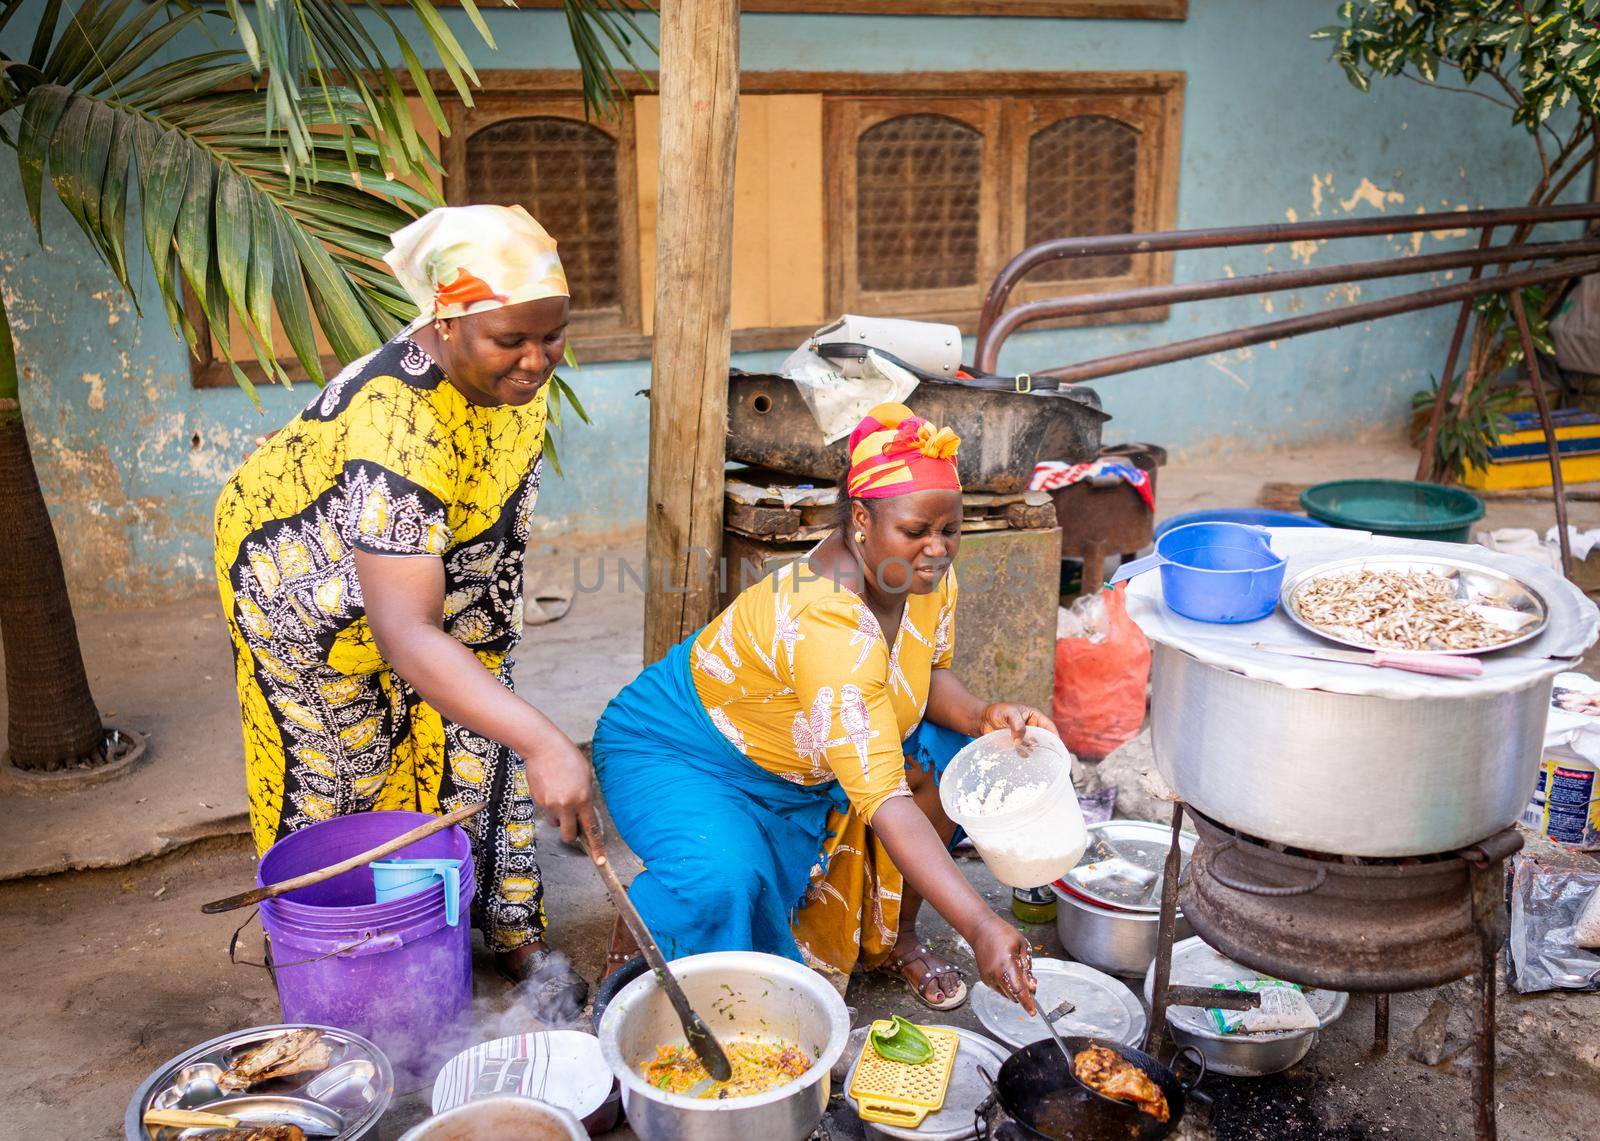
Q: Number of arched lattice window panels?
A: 3